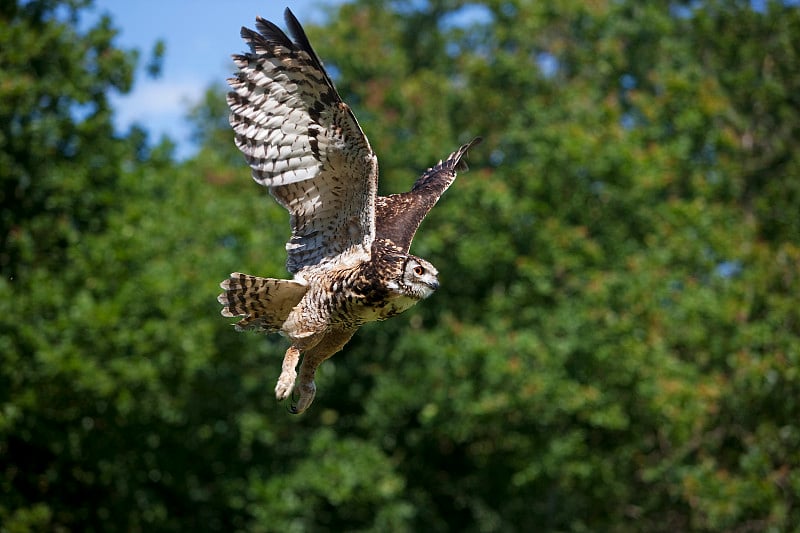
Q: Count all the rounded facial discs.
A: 1